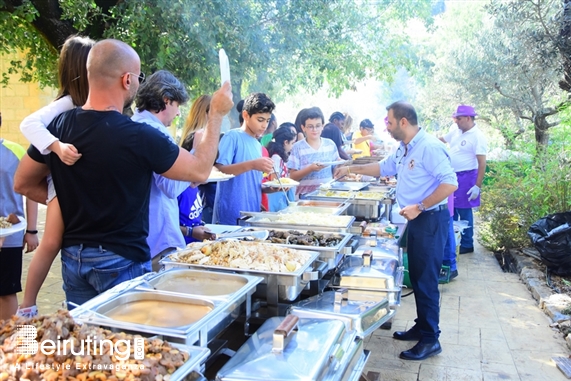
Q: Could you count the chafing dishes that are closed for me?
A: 4